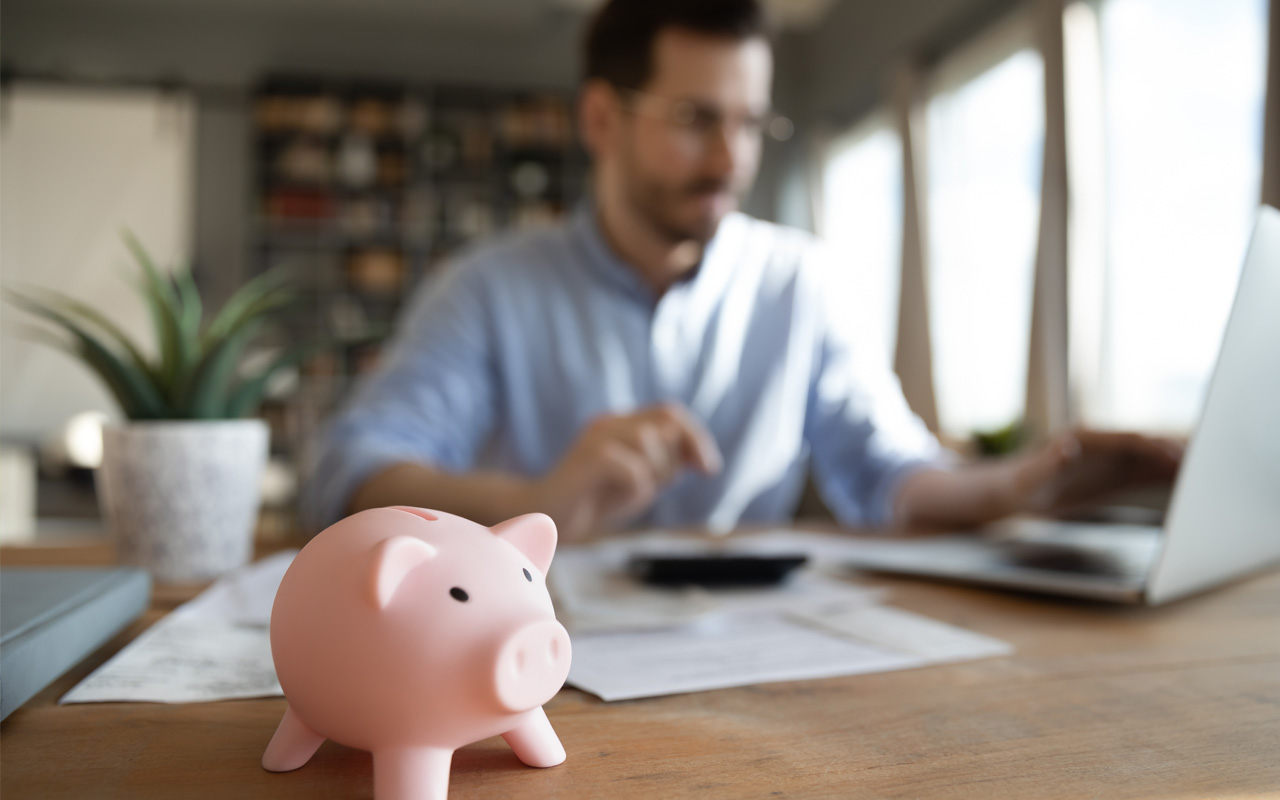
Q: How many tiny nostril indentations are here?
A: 2